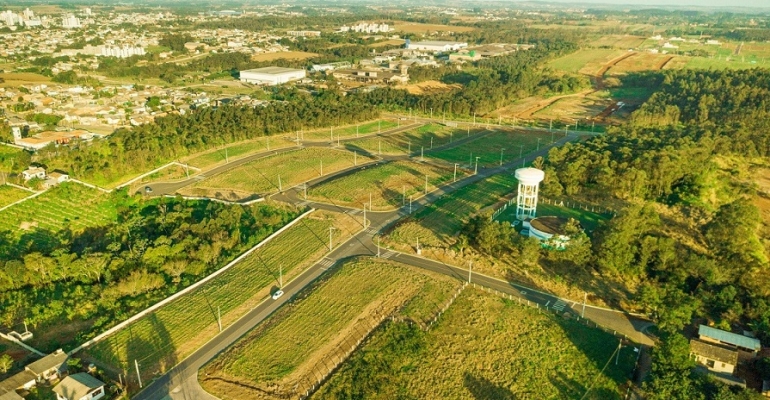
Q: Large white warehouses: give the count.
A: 2